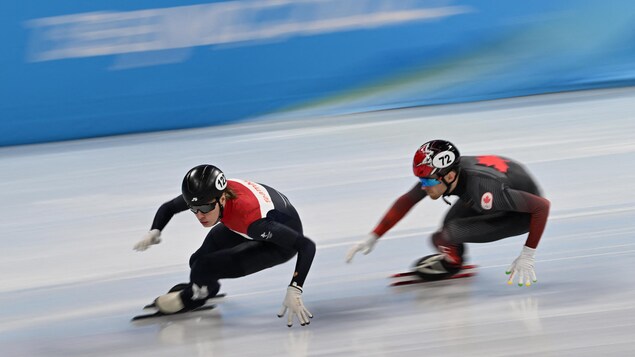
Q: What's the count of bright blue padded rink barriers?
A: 1